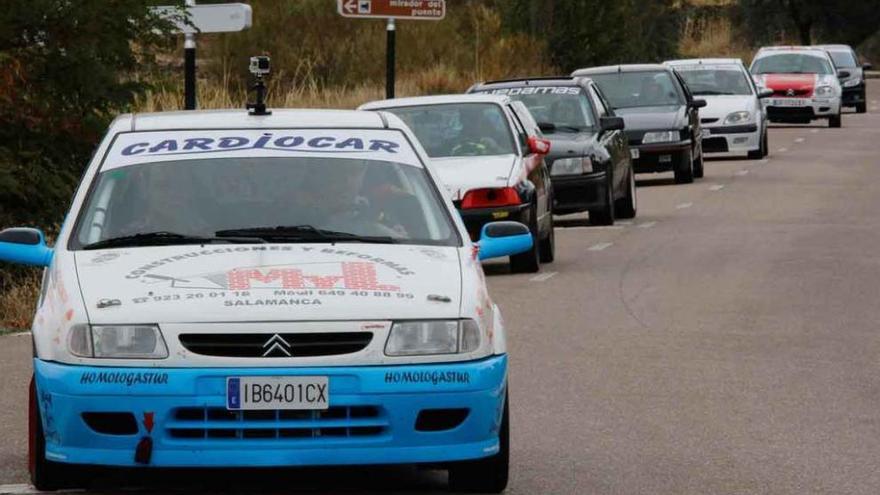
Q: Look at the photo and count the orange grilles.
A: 0